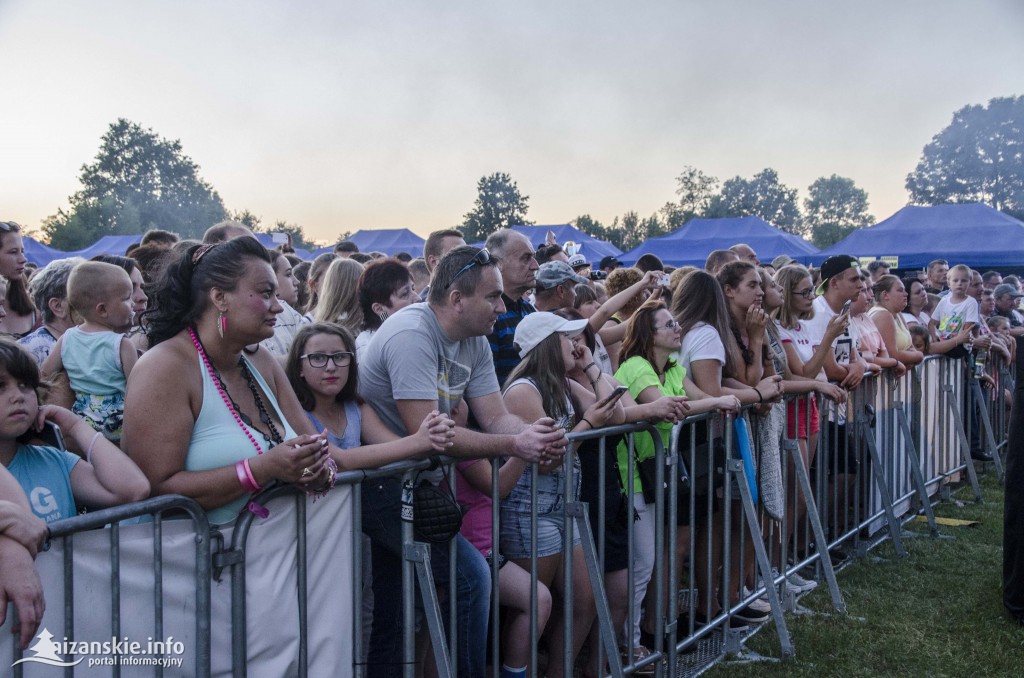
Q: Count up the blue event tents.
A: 7